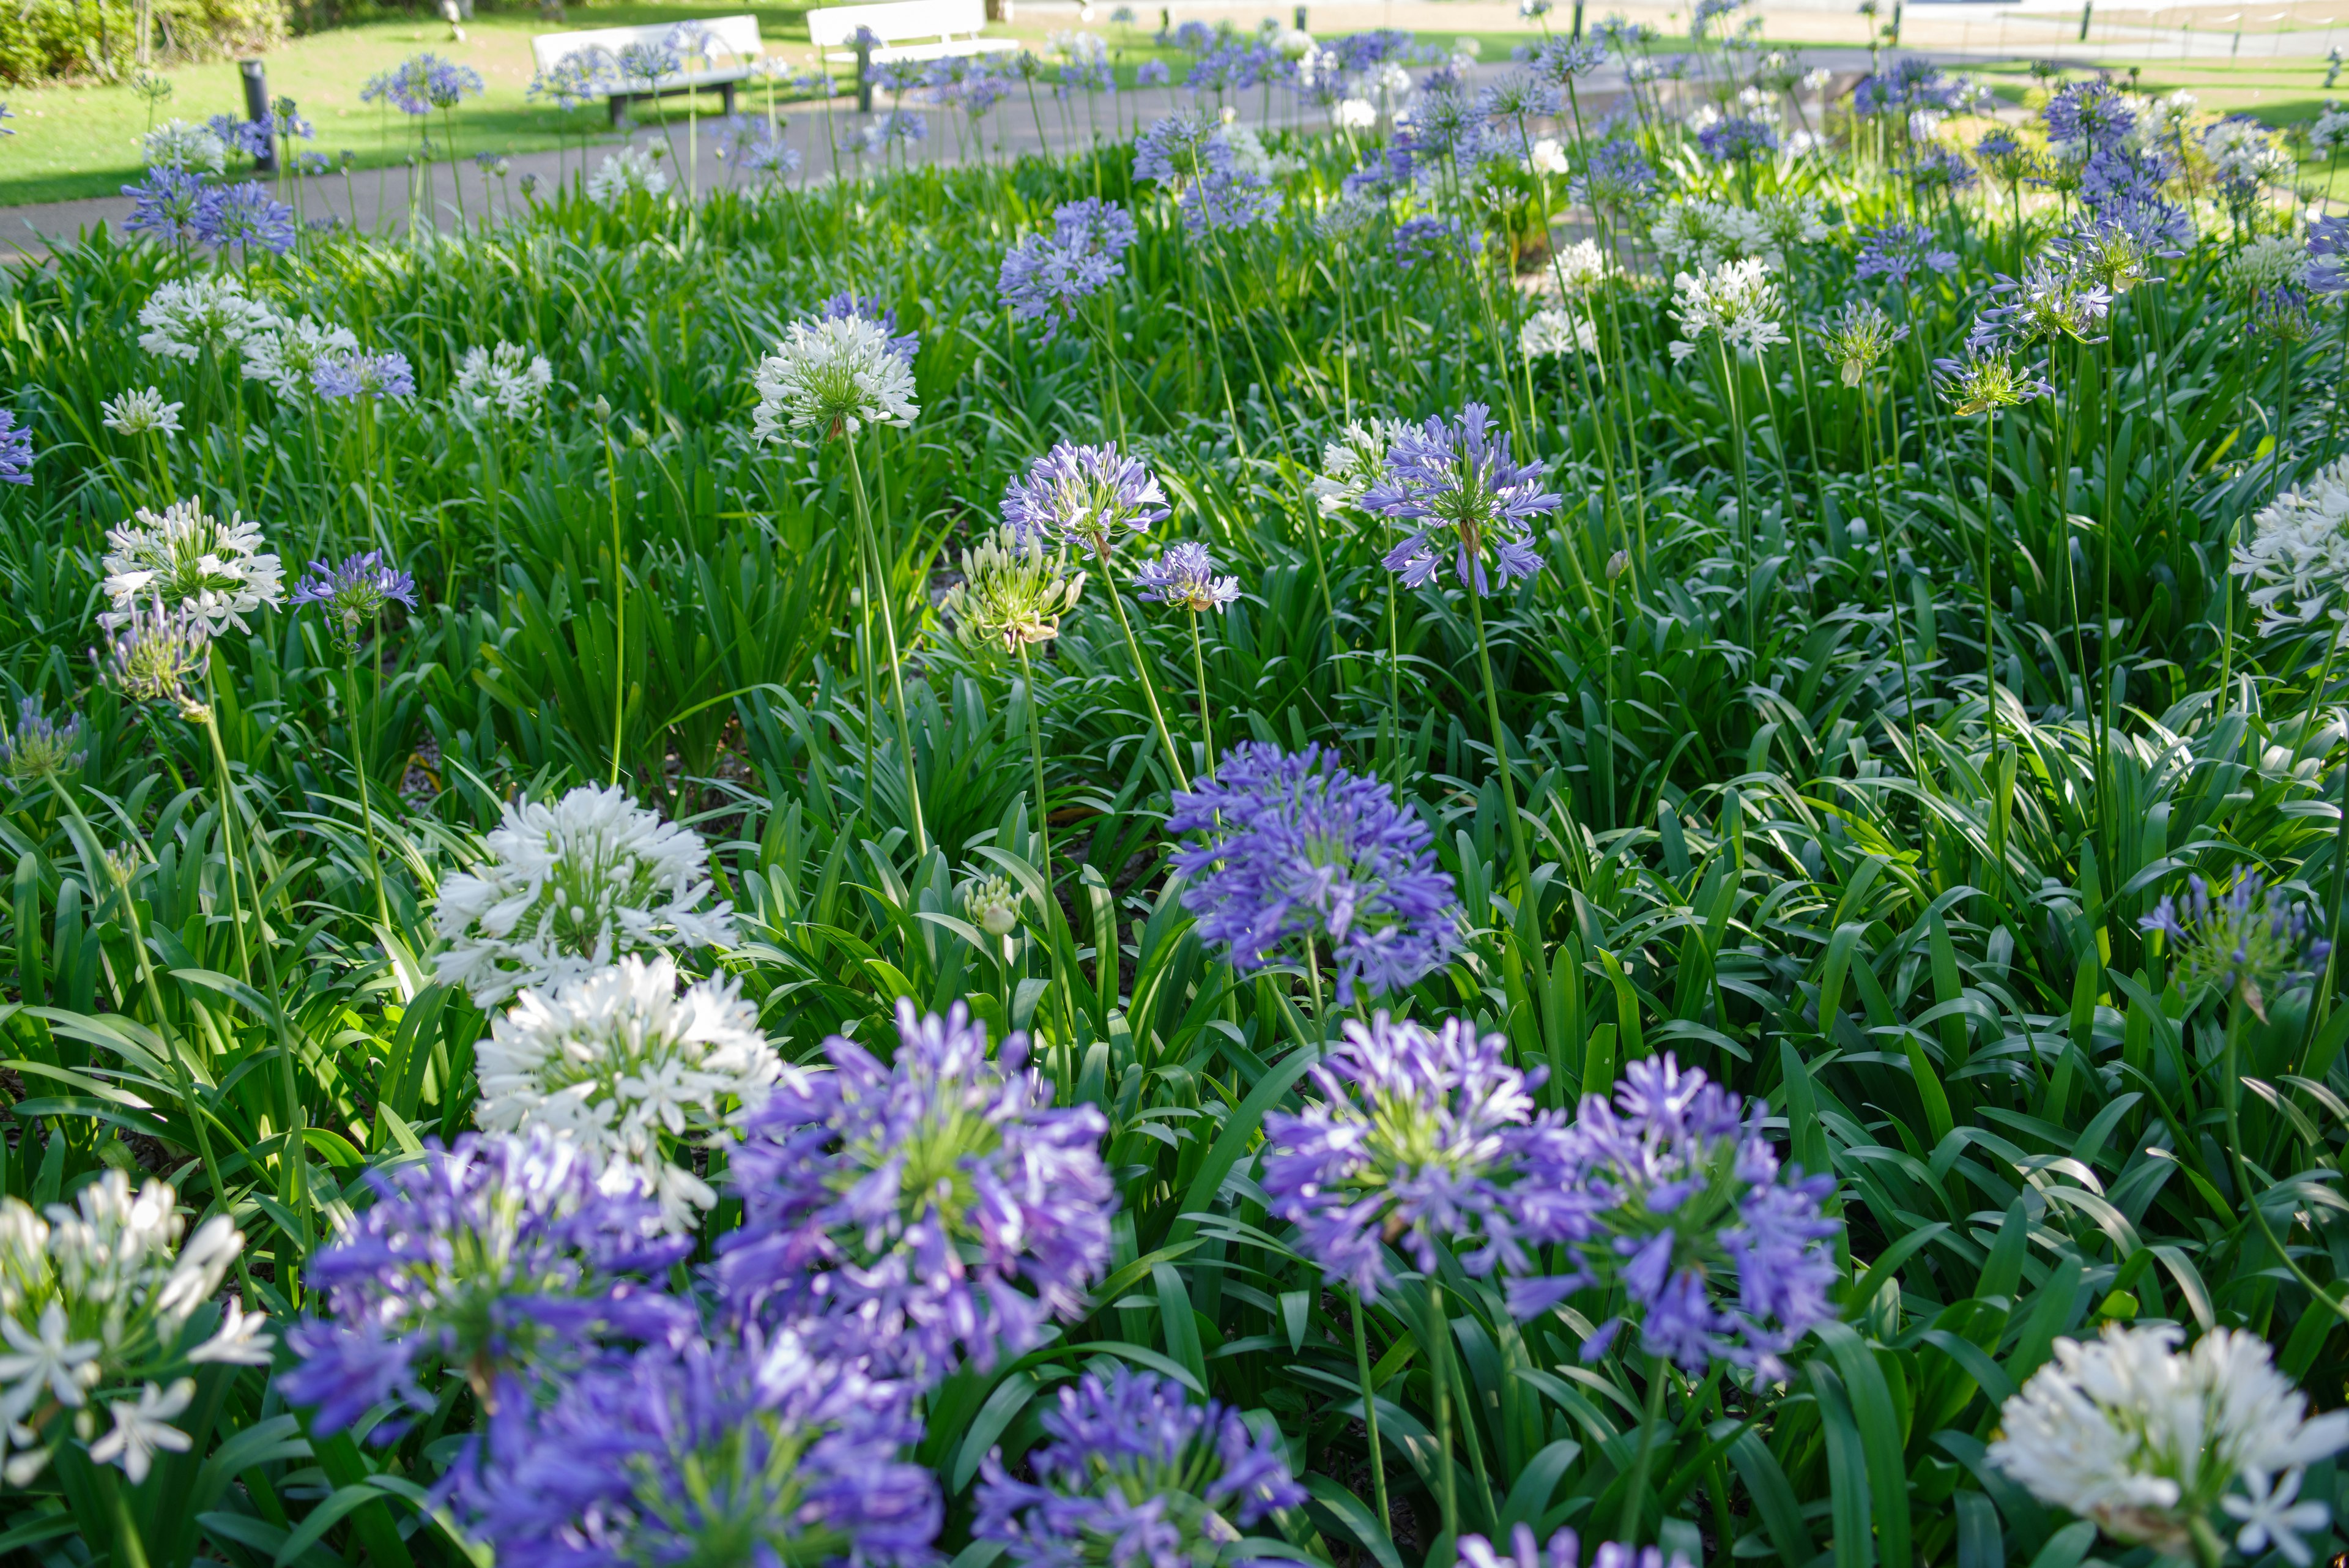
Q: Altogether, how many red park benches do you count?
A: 0